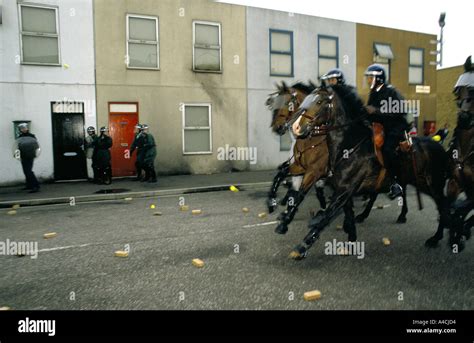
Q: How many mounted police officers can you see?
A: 2